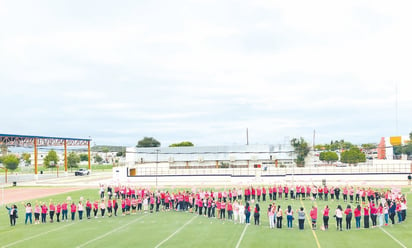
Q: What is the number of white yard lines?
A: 5